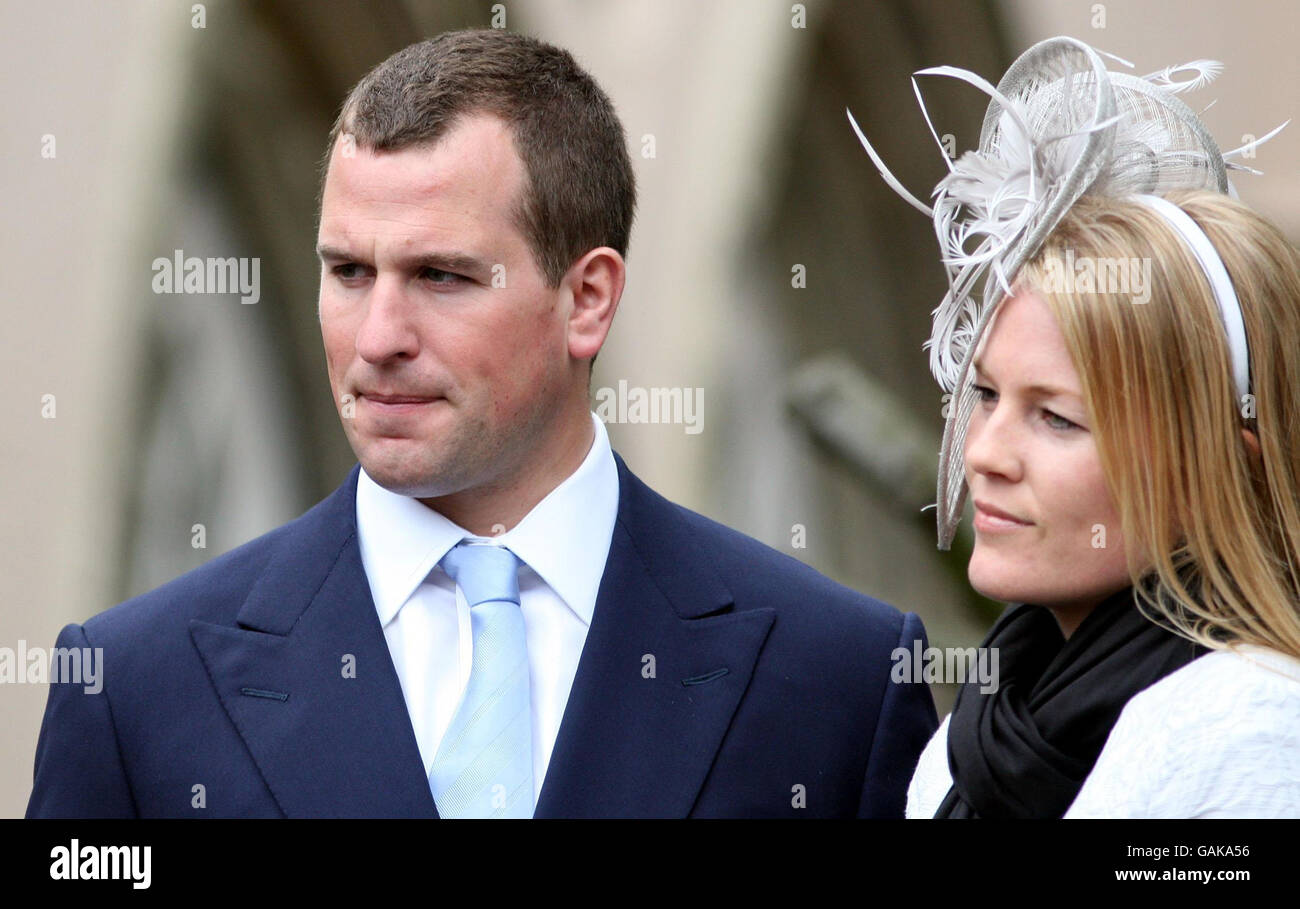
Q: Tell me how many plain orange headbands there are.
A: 0